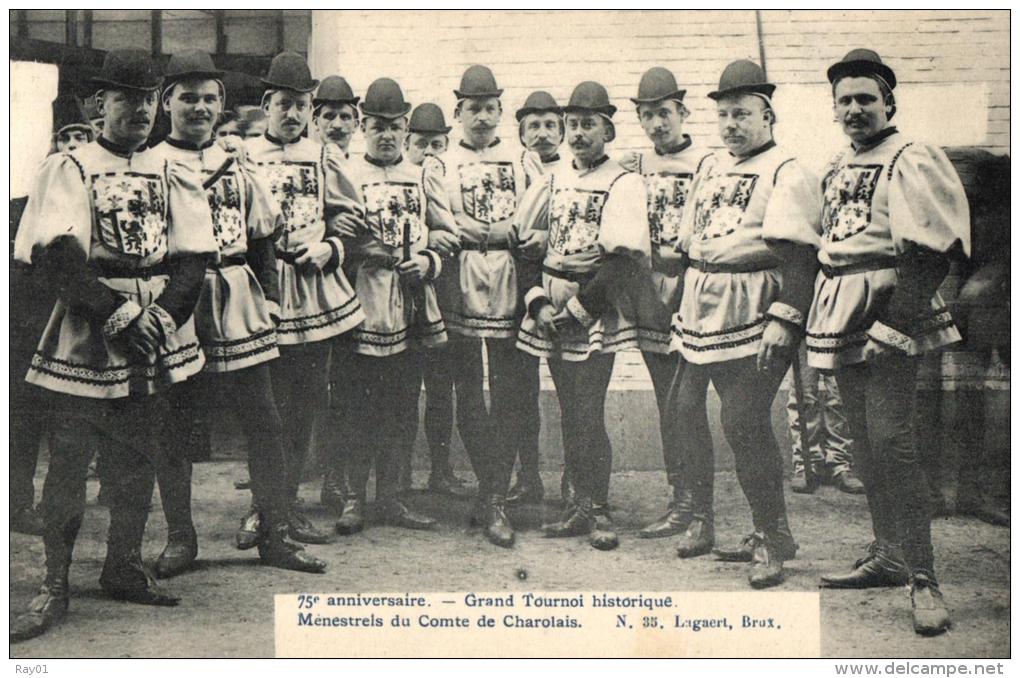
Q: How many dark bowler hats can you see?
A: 12